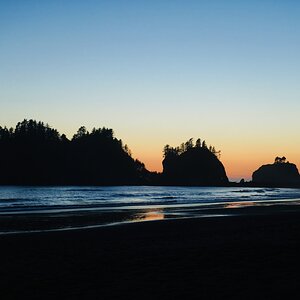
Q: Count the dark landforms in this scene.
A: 3